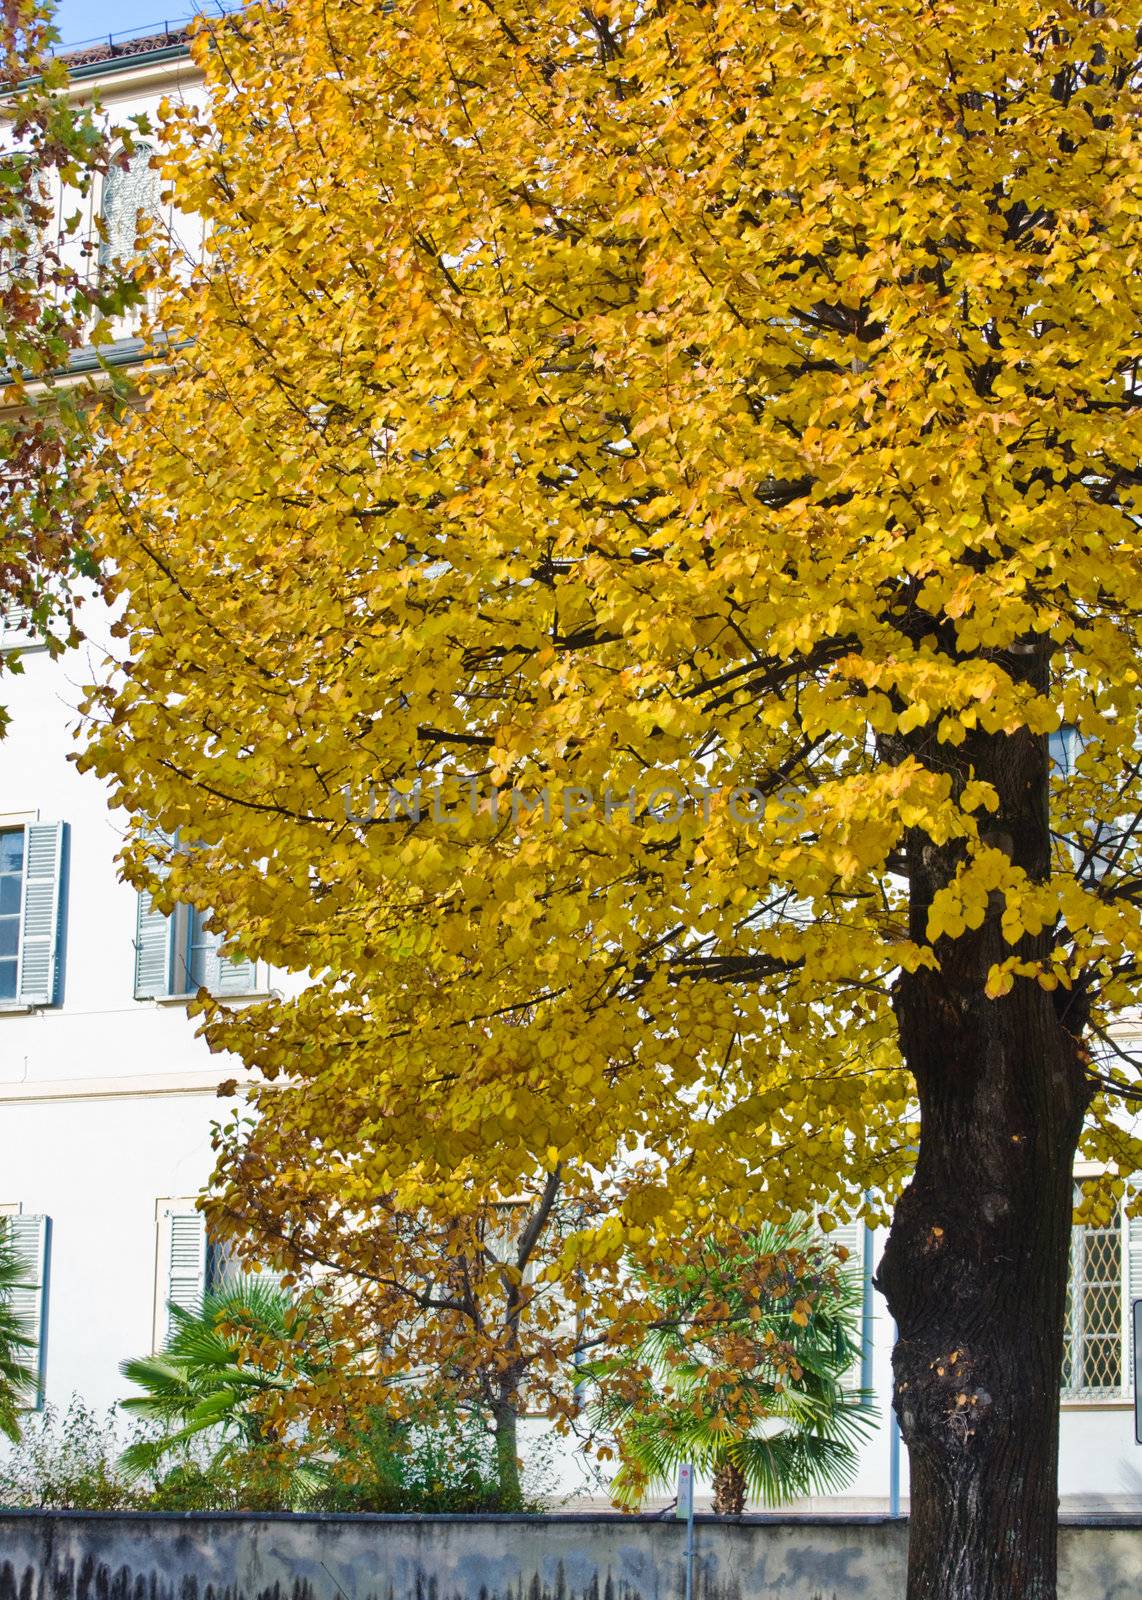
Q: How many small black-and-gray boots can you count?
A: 0